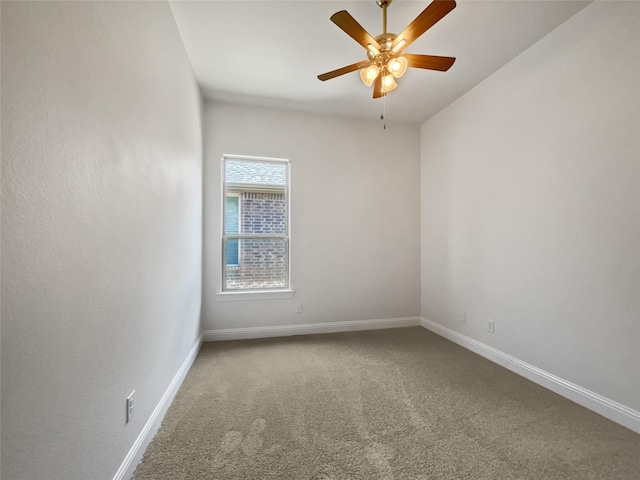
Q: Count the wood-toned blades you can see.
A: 5